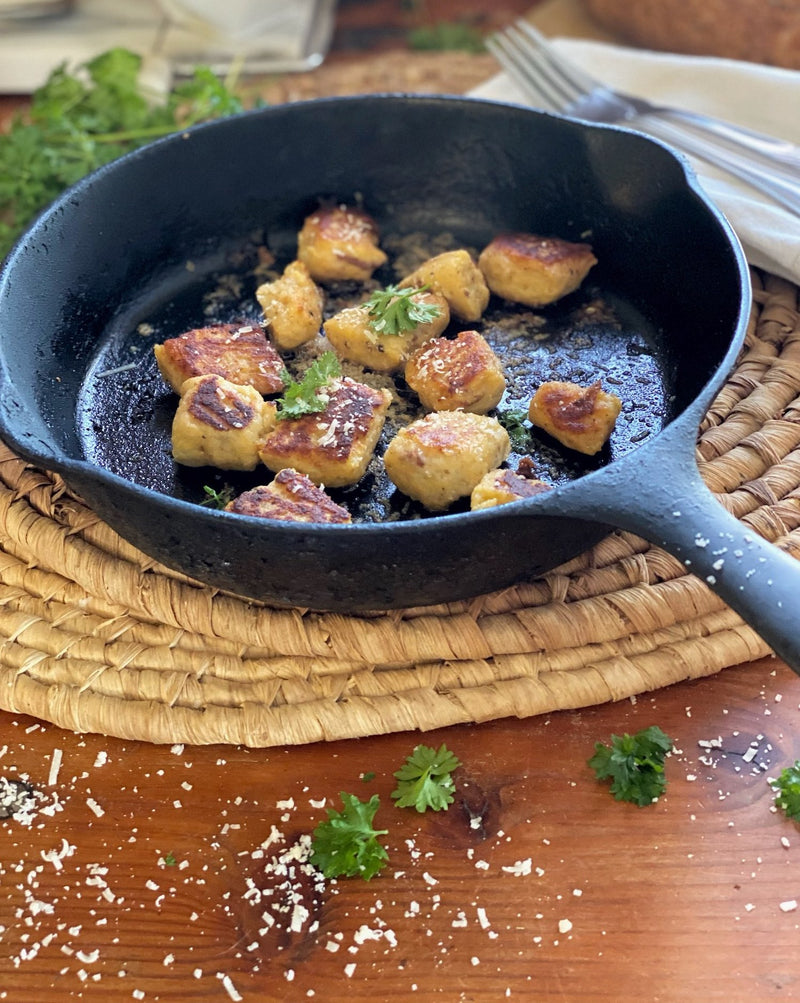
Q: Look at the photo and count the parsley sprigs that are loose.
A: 4